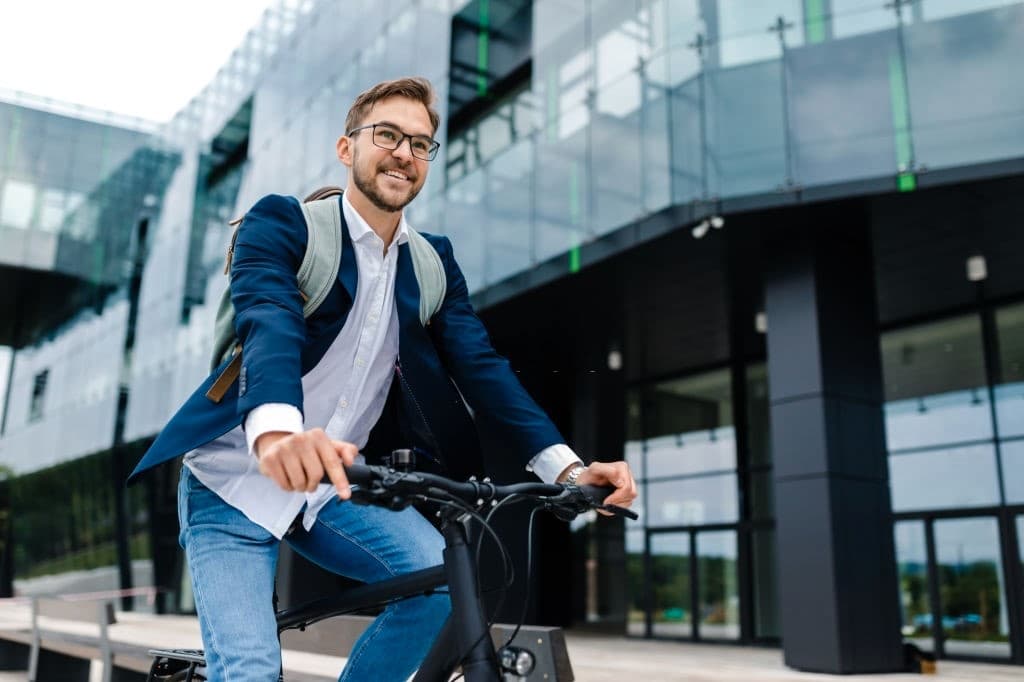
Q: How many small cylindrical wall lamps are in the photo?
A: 3